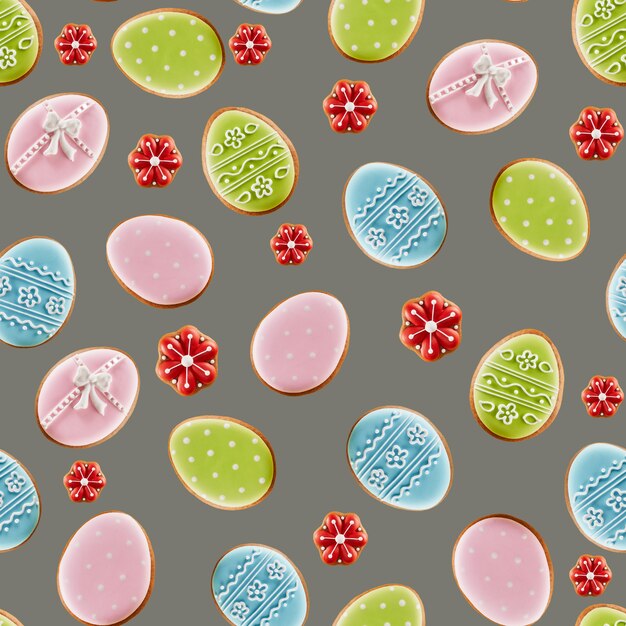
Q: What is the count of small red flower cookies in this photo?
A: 12